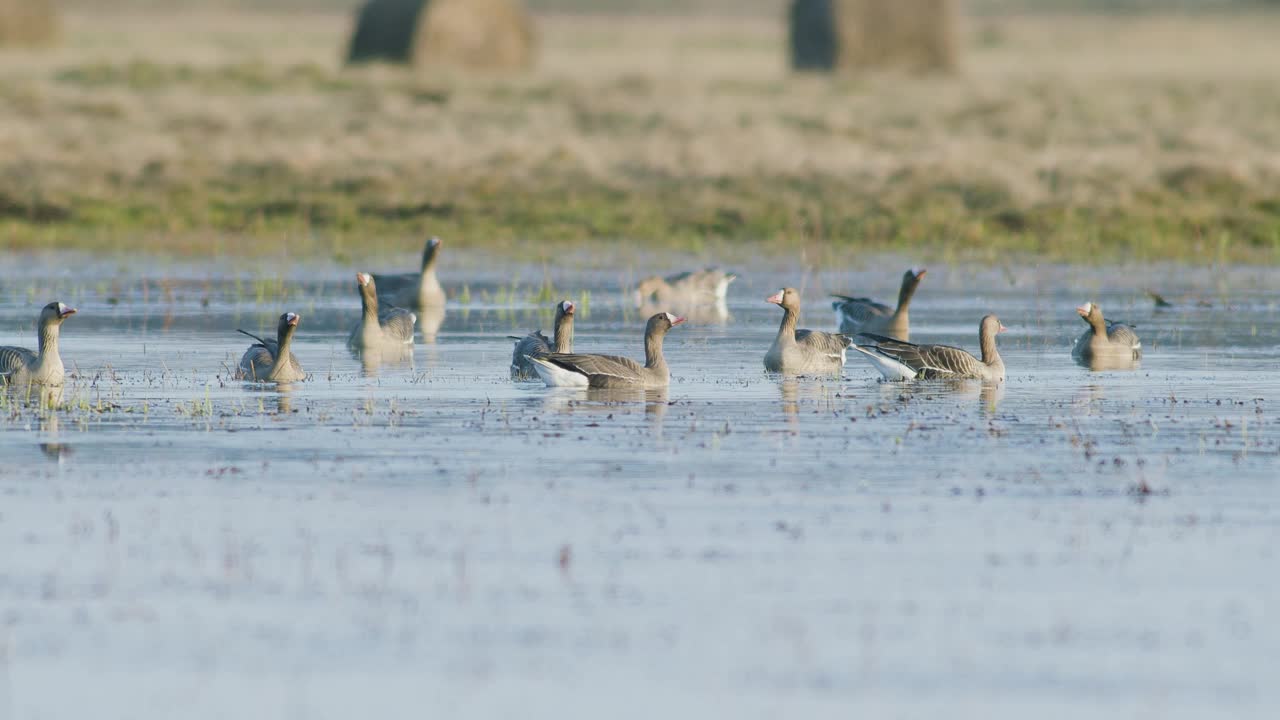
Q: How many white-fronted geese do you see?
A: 11